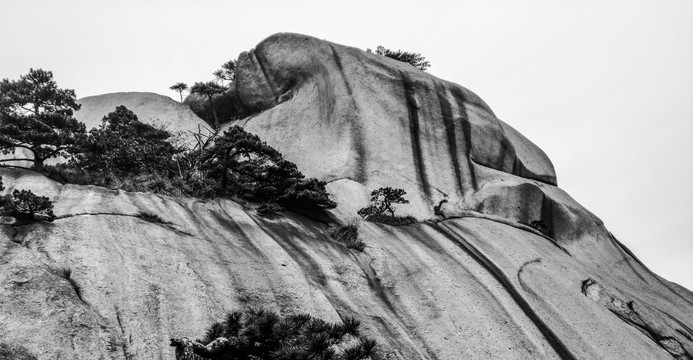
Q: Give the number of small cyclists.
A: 0